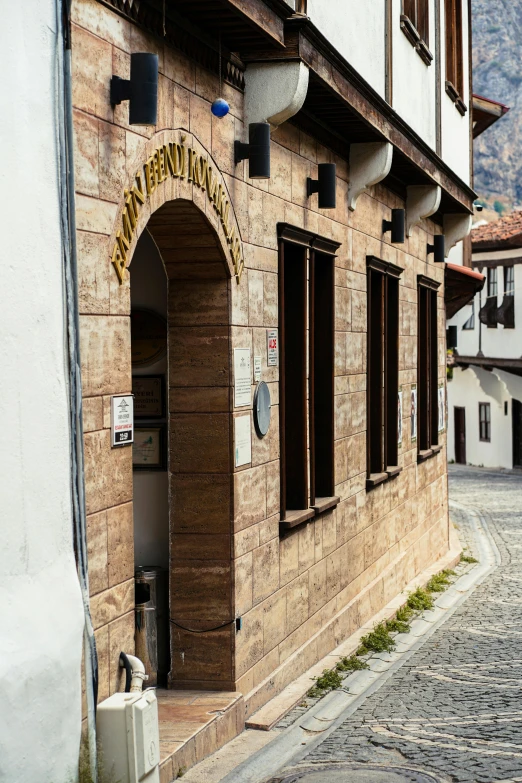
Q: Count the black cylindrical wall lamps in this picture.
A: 5